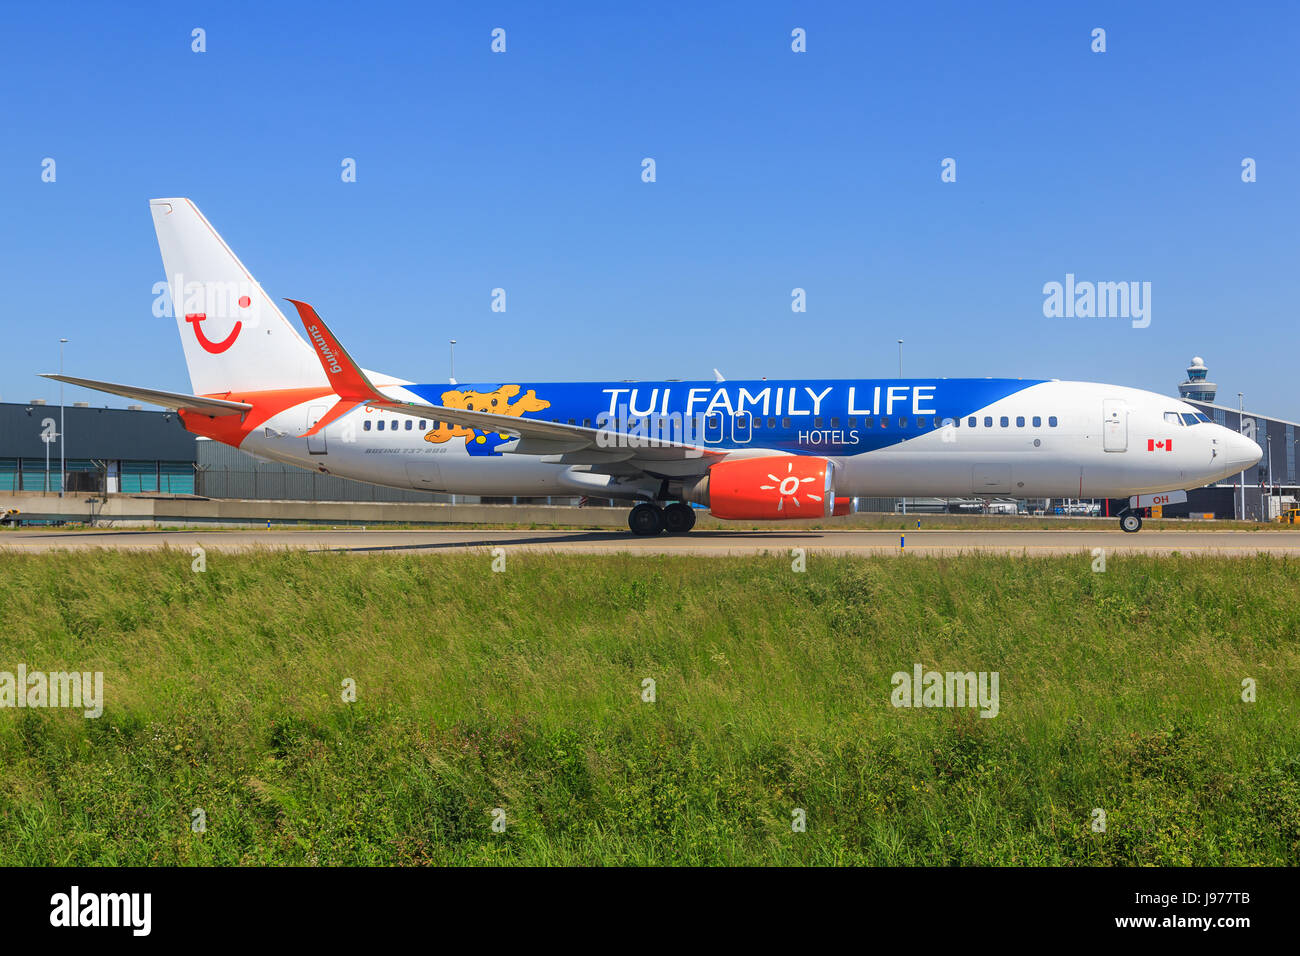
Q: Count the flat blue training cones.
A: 0